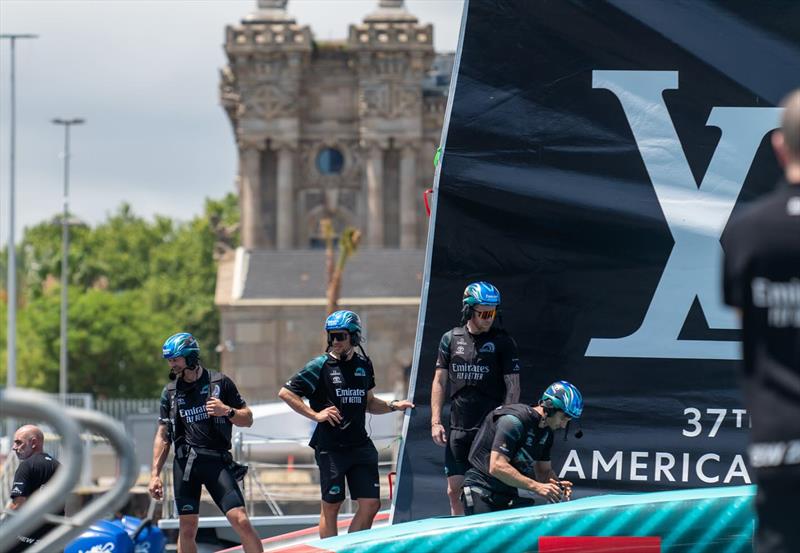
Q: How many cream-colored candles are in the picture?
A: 0